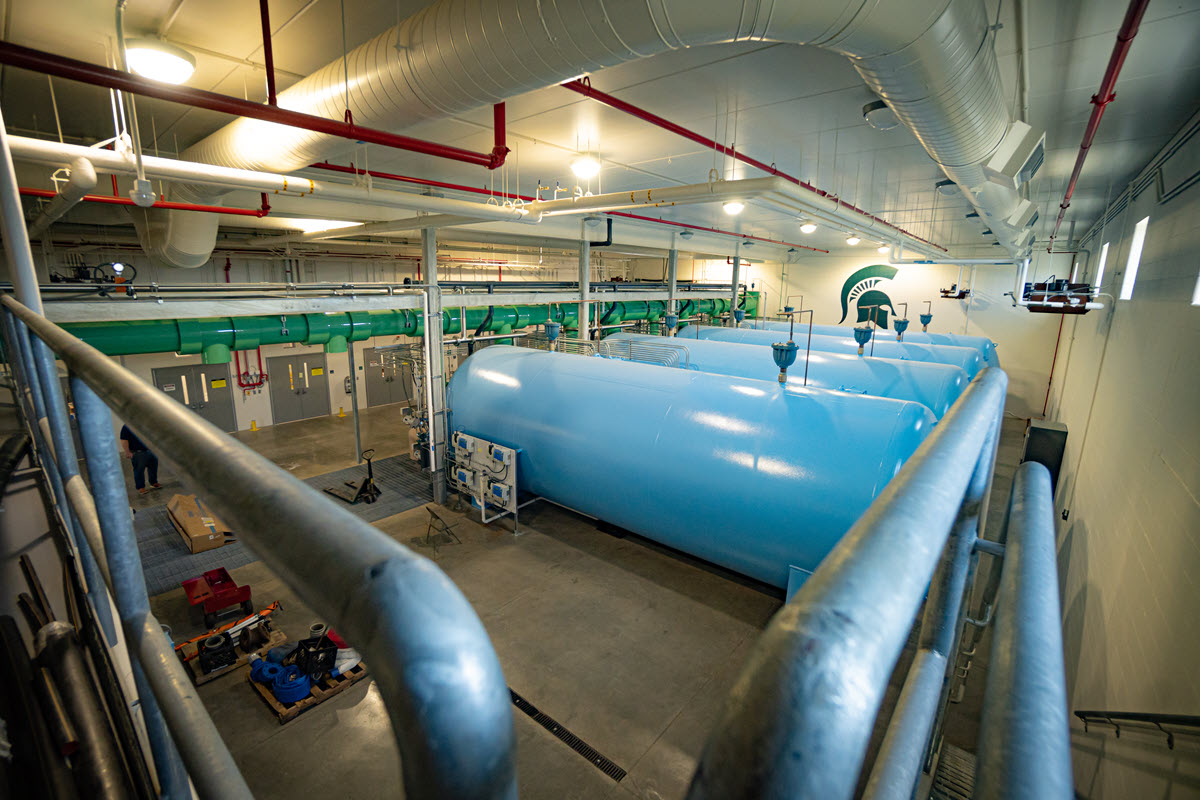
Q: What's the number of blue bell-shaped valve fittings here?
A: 8